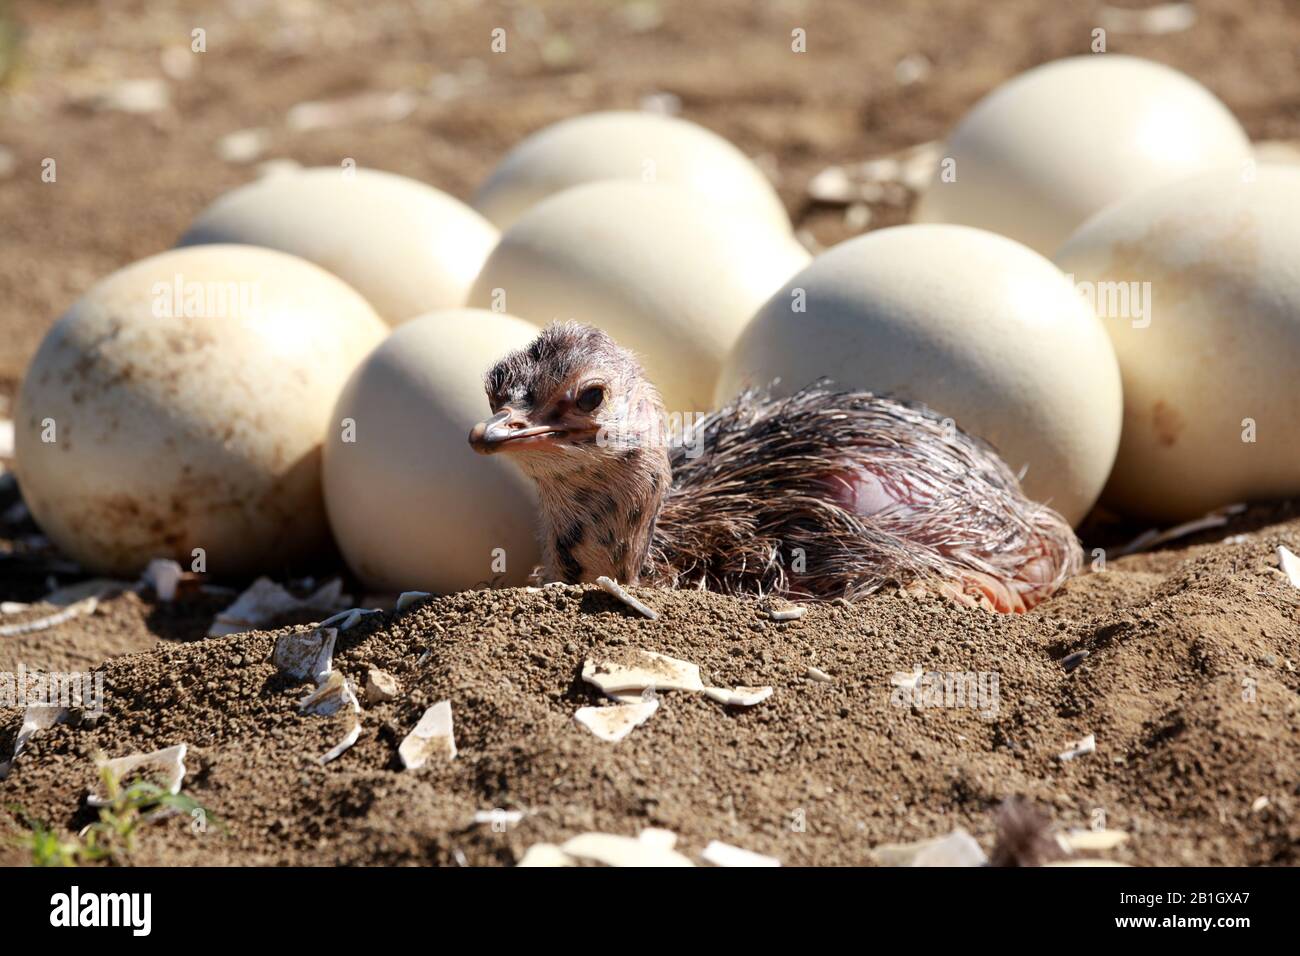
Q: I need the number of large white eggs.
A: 8